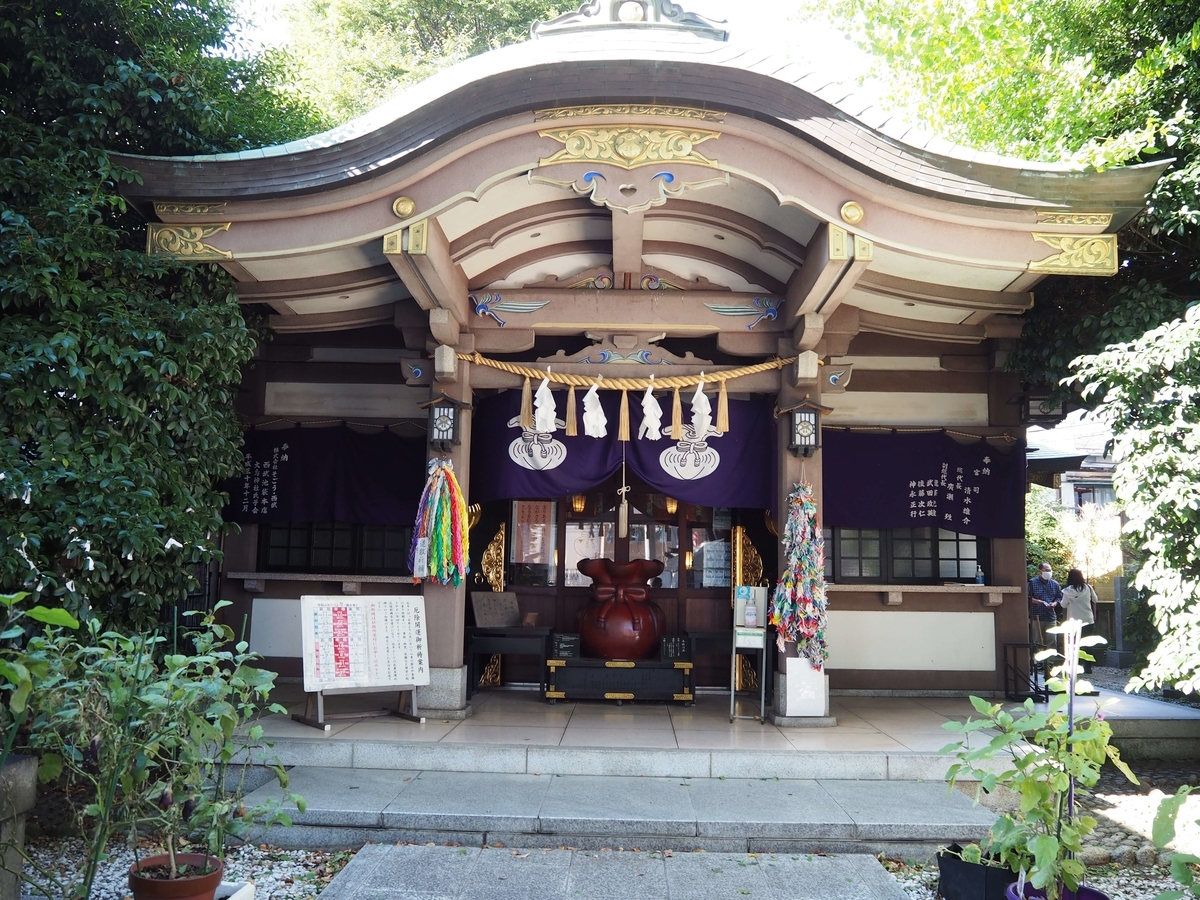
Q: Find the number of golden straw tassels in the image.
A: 5